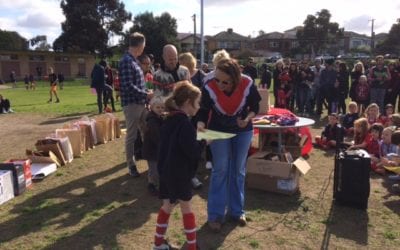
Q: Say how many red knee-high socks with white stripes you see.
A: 2